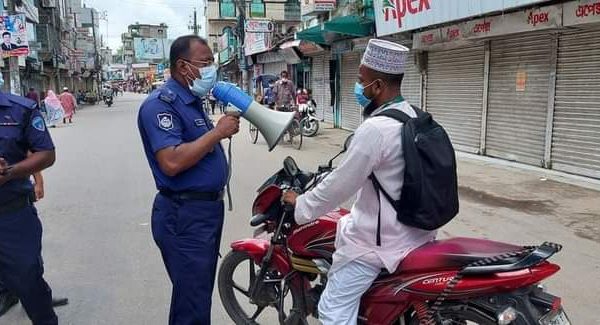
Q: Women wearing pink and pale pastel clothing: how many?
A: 1